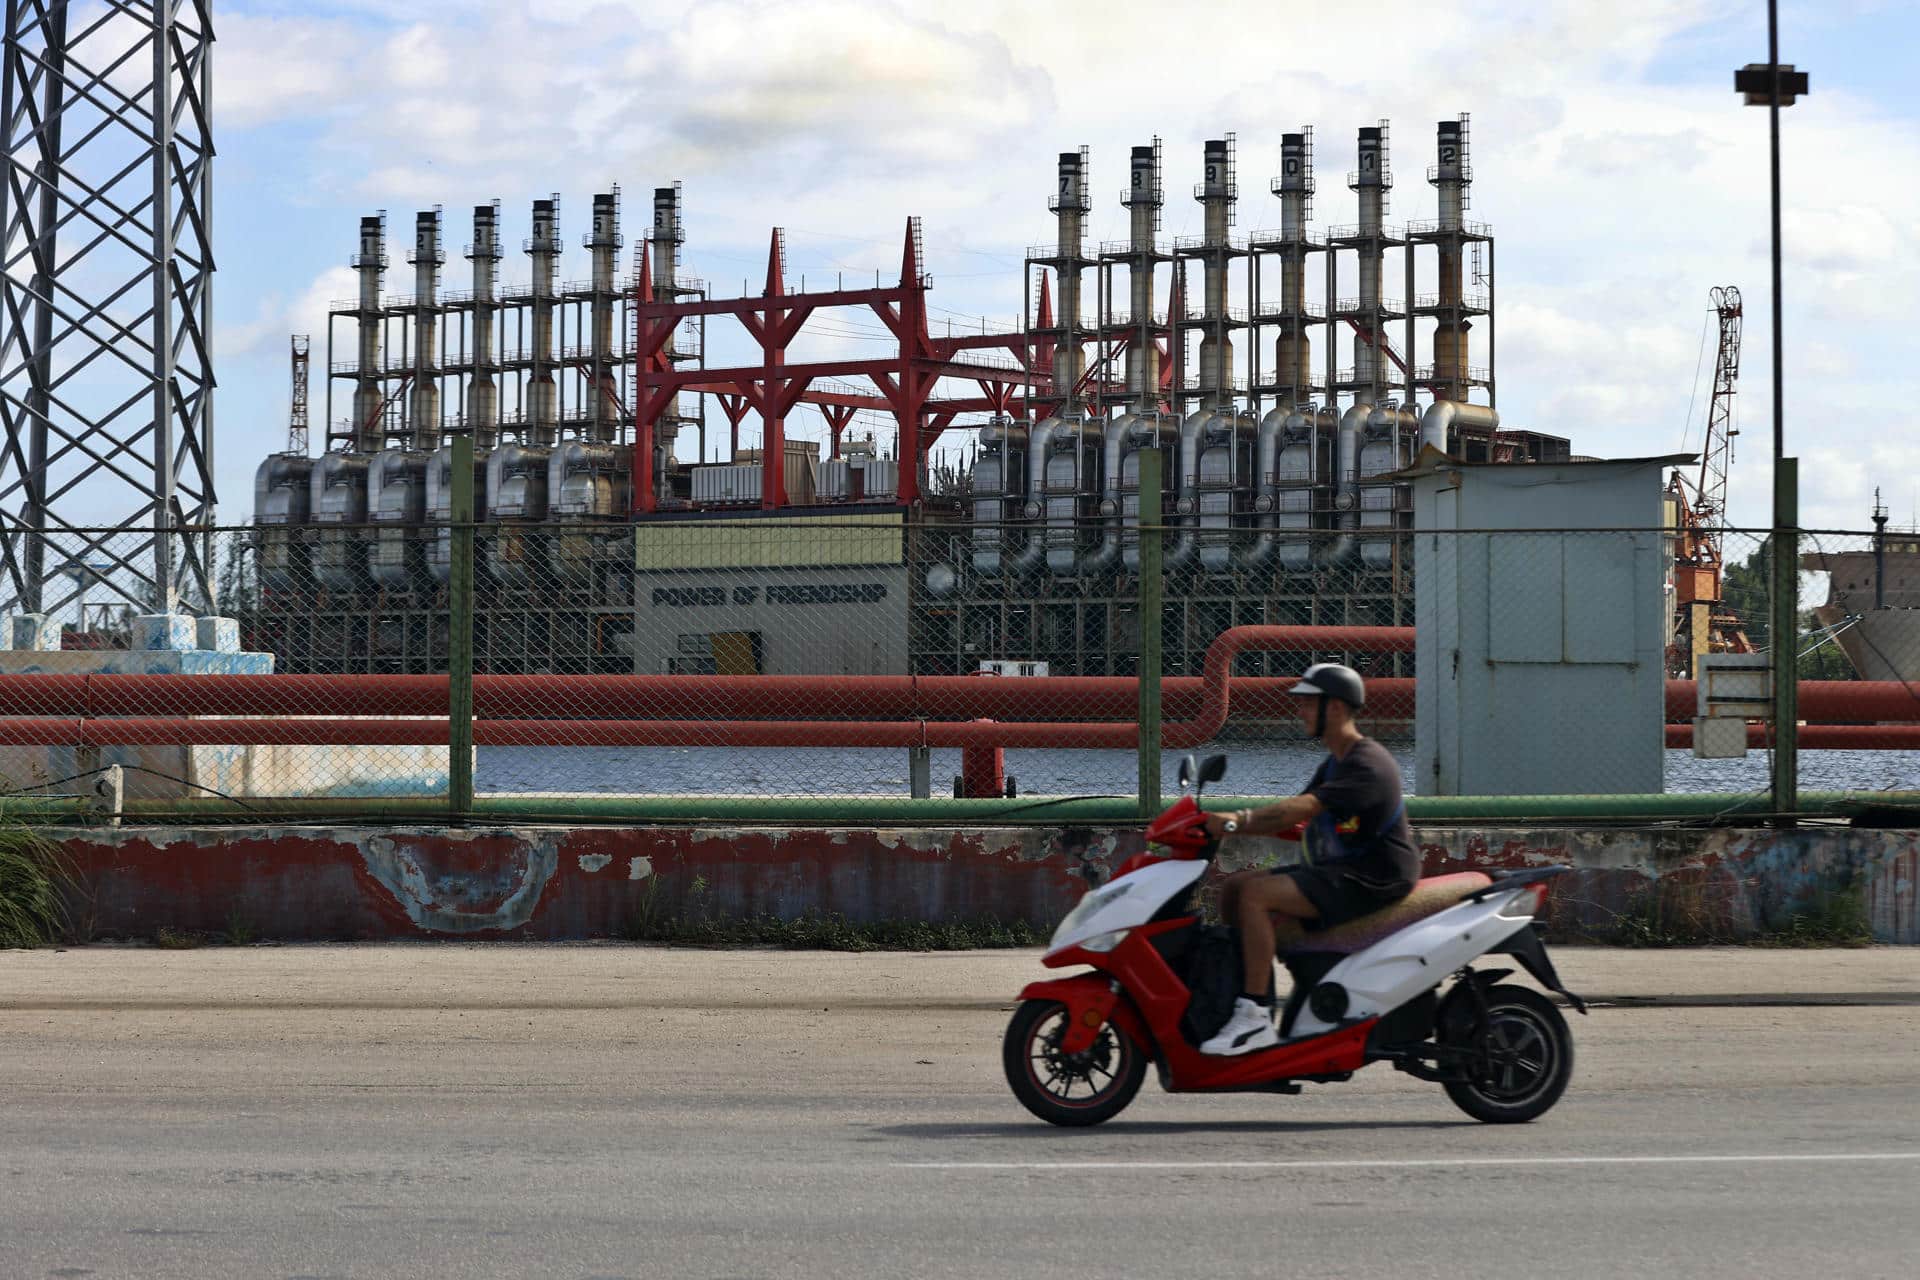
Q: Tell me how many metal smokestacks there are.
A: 12